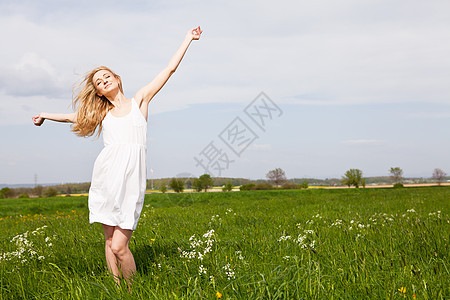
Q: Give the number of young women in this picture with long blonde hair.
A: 1